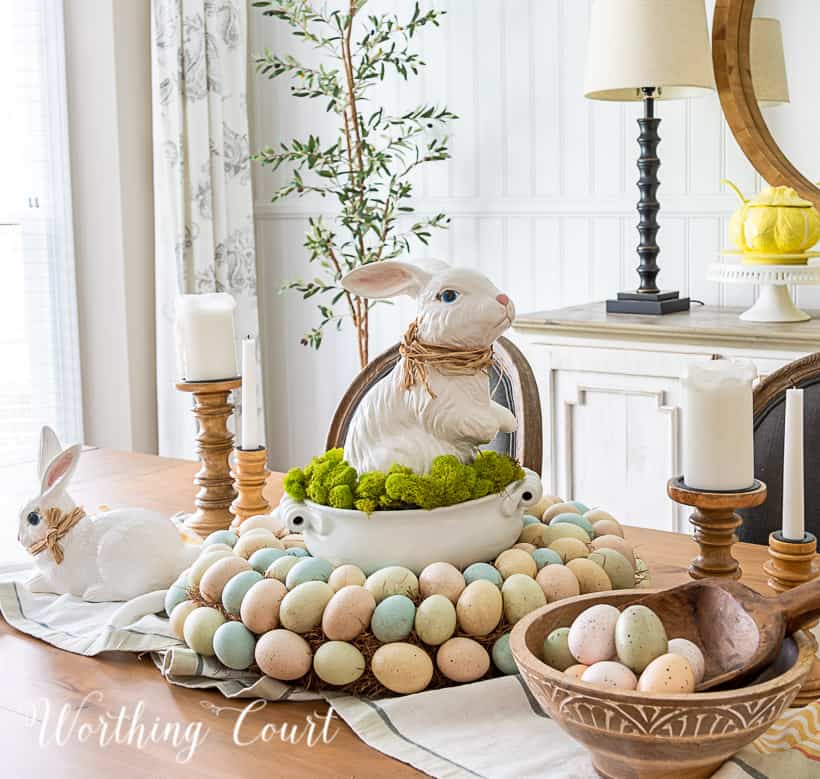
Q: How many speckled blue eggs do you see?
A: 14